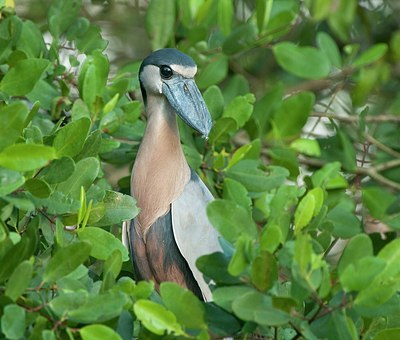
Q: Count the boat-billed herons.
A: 1